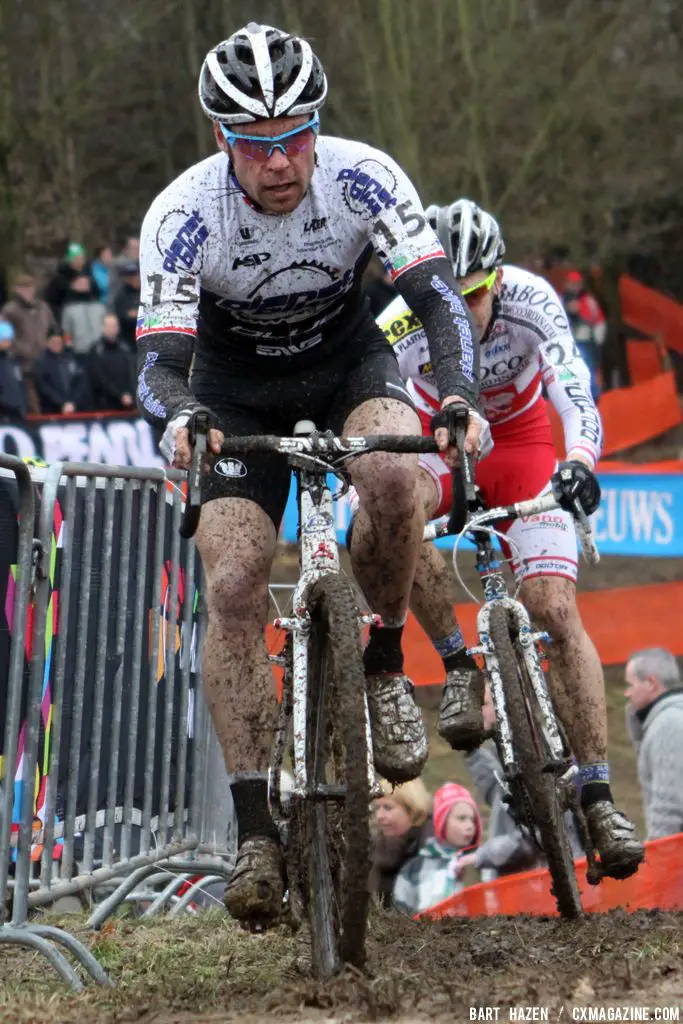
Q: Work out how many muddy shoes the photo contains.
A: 4